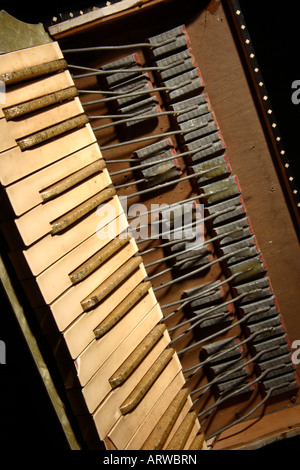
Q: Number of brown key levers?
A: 13